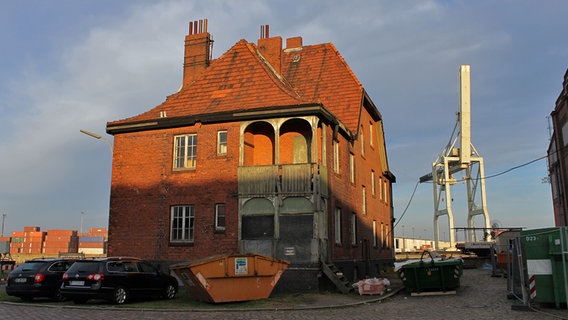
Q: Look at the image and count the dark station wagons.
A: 2